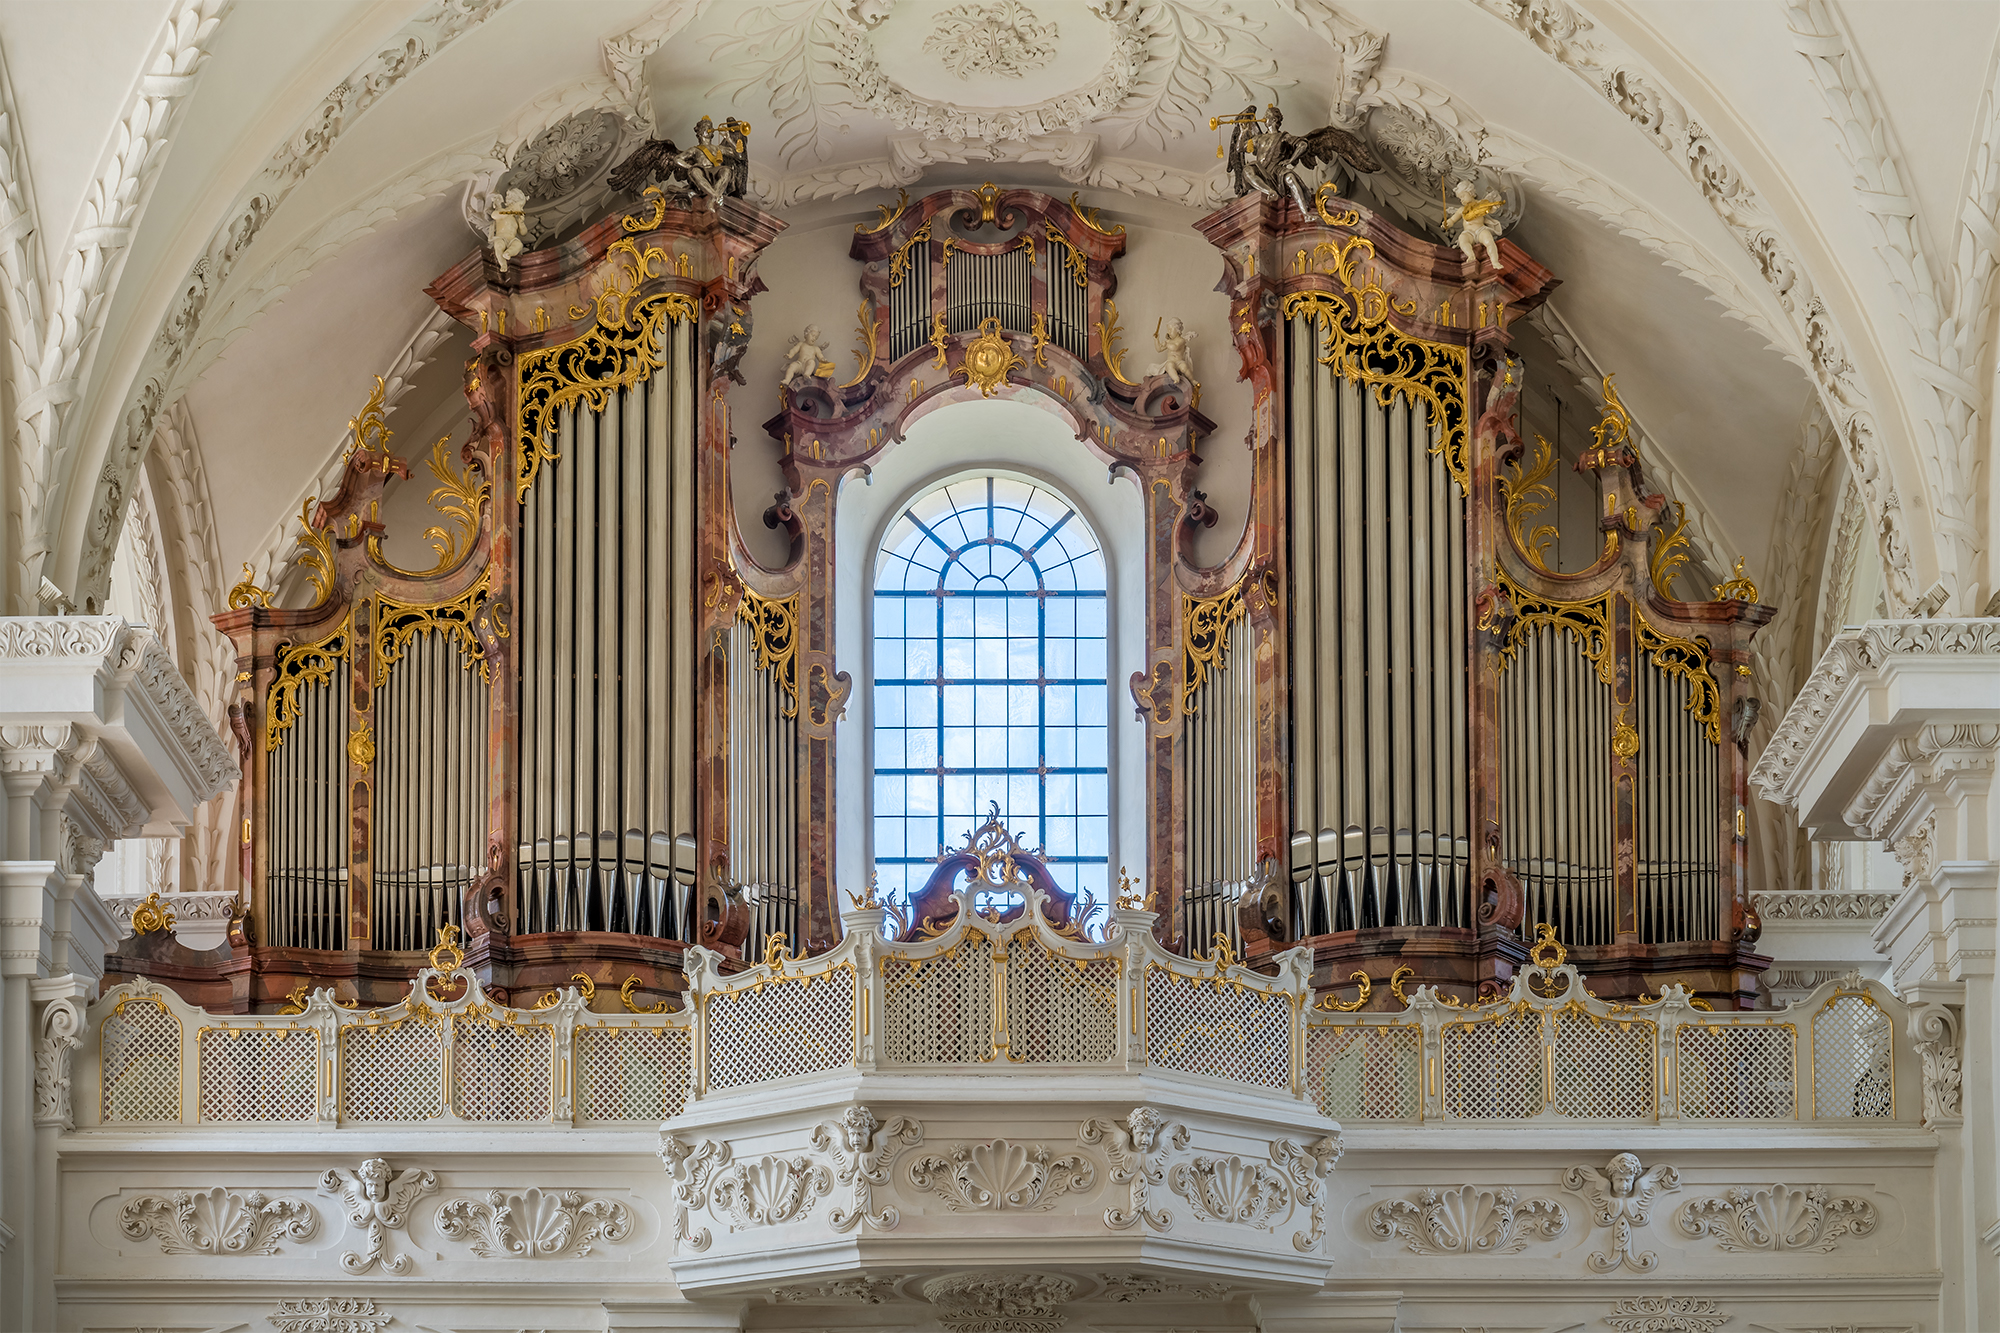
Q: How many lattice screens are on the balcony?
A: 14